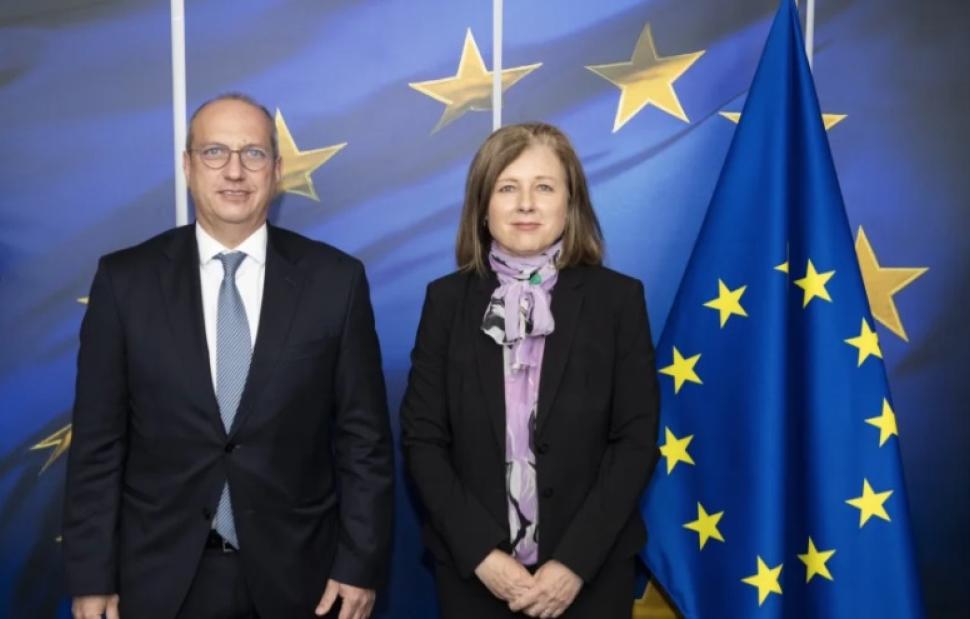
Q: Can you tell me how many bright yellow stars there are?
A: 11